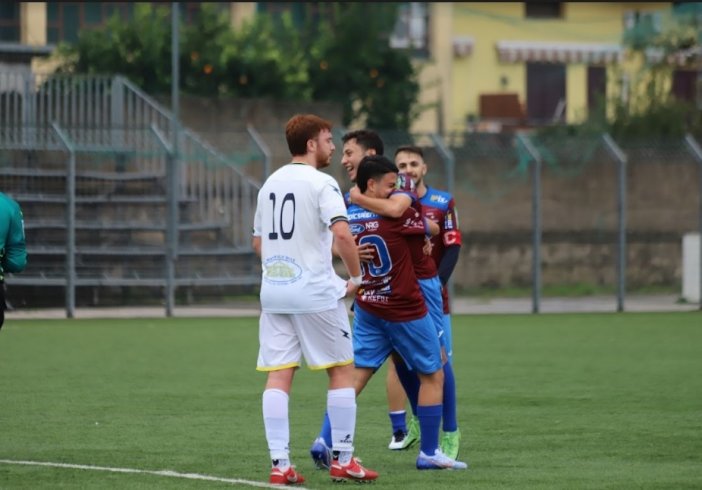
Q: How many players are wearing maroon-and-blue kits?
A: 3